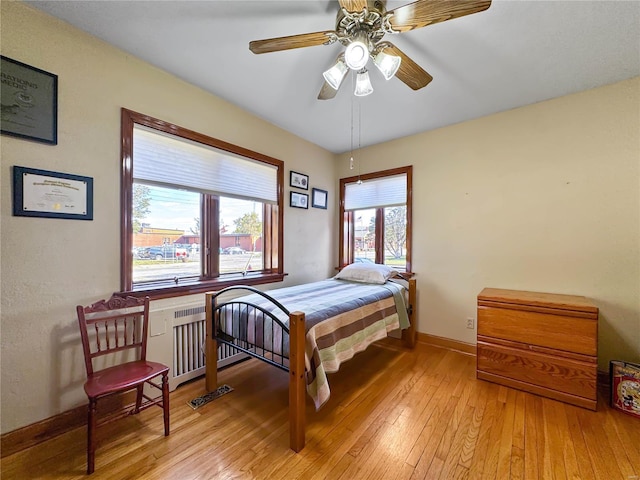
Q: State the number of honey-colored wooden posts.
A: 3